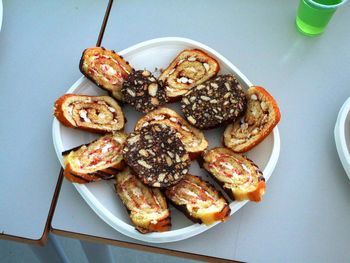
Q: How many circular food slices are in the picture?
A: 3